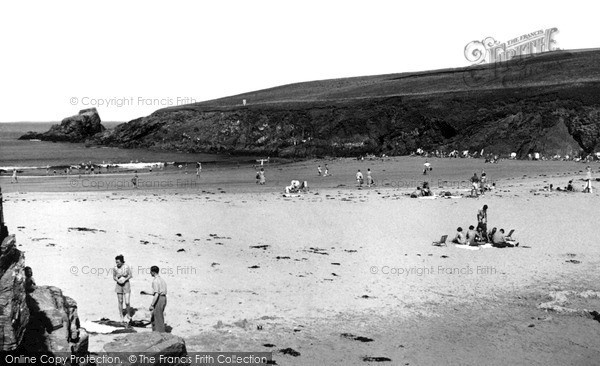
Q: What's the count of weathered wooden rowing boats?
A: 0